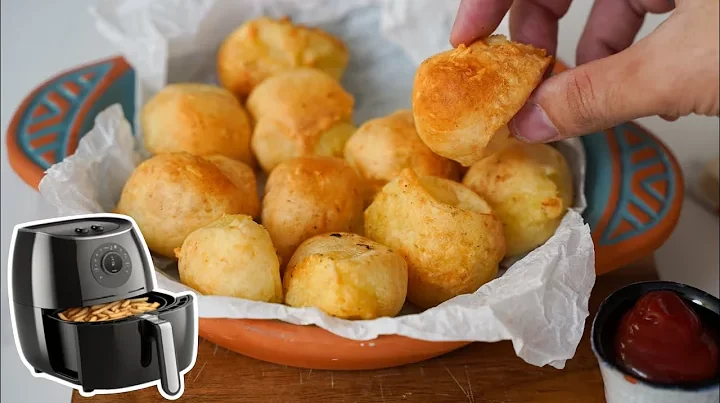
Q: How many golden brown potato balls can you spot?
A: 11